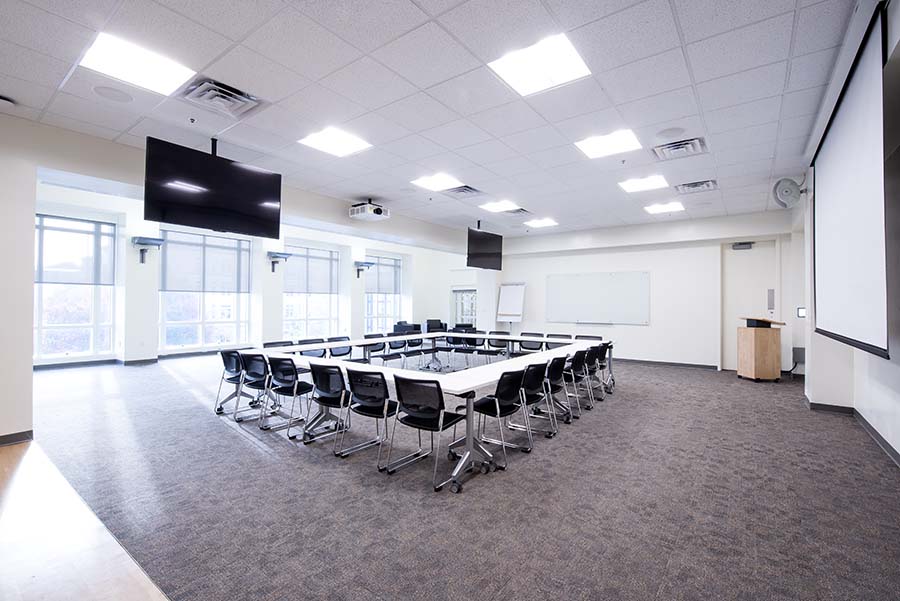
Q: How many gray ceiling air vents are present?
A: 5